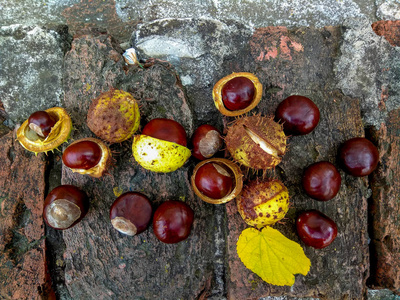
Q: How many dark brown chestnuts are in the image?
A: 13